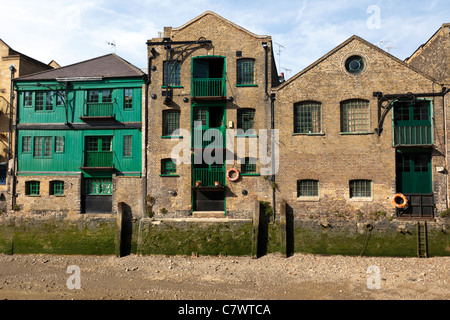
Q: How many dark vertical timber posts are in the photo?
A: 3